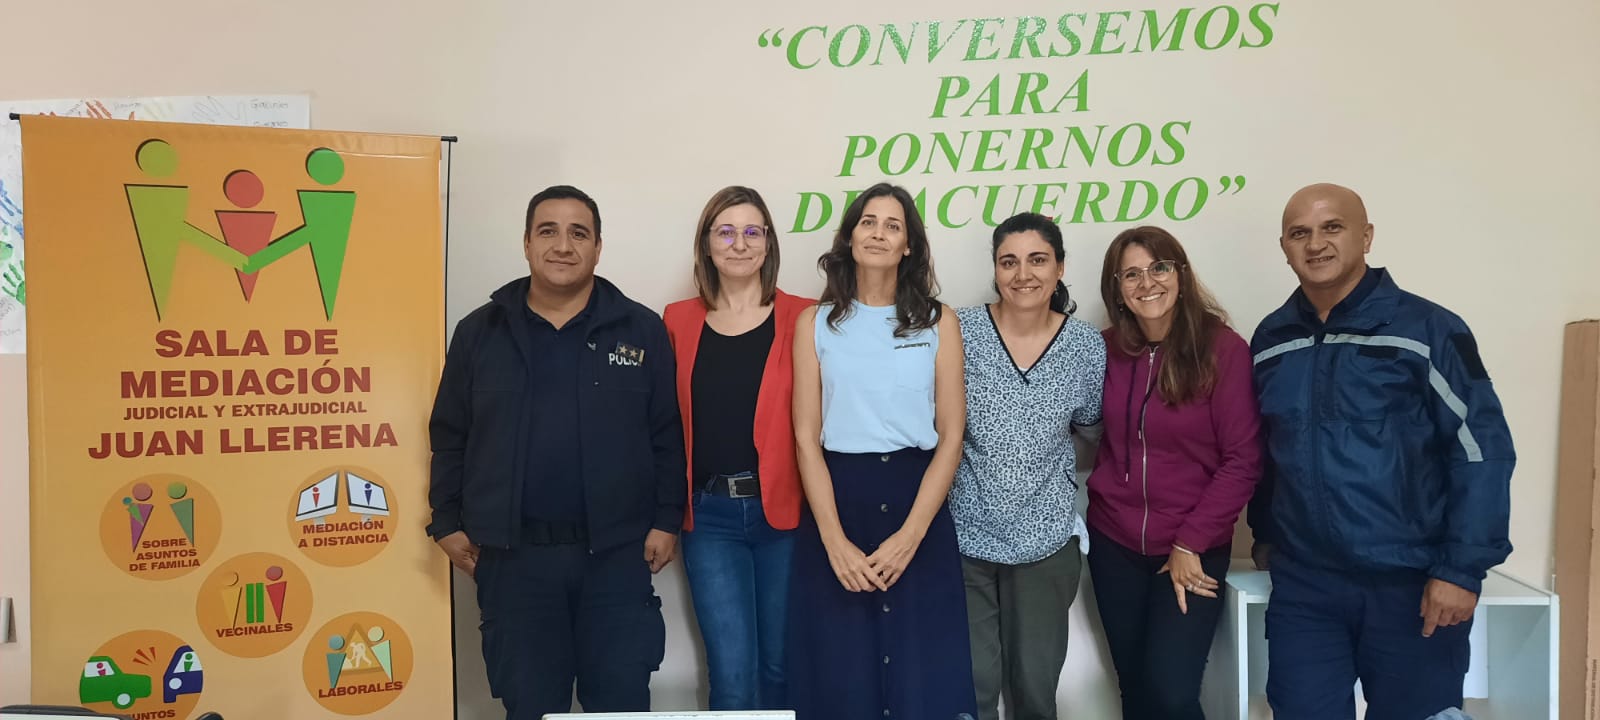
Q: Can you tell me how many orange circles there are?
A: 5